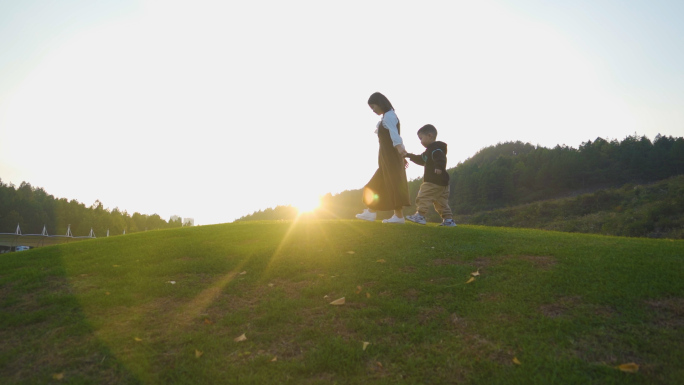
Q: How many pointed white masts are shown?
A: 6